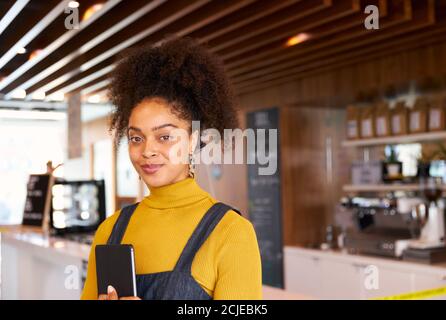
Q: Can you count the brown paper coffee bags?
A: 6